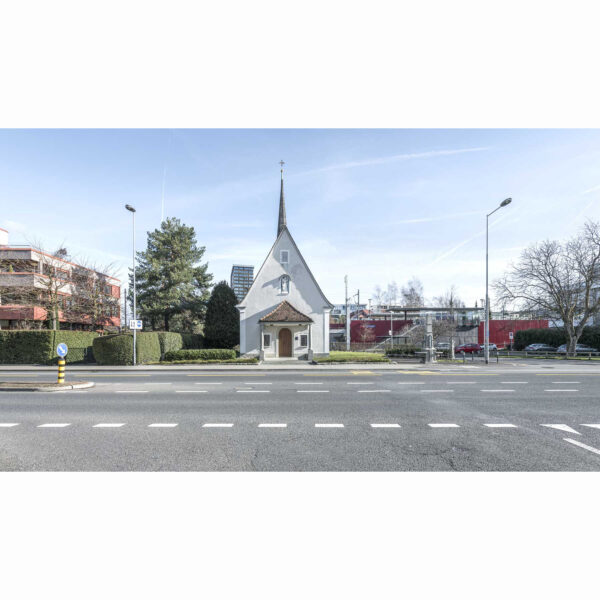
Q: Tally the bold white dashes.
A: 10